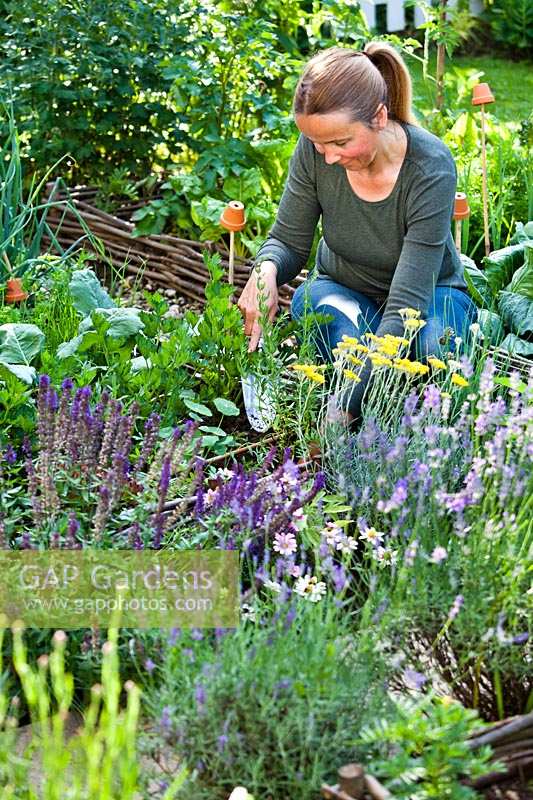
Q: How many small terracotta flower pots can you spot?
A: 4